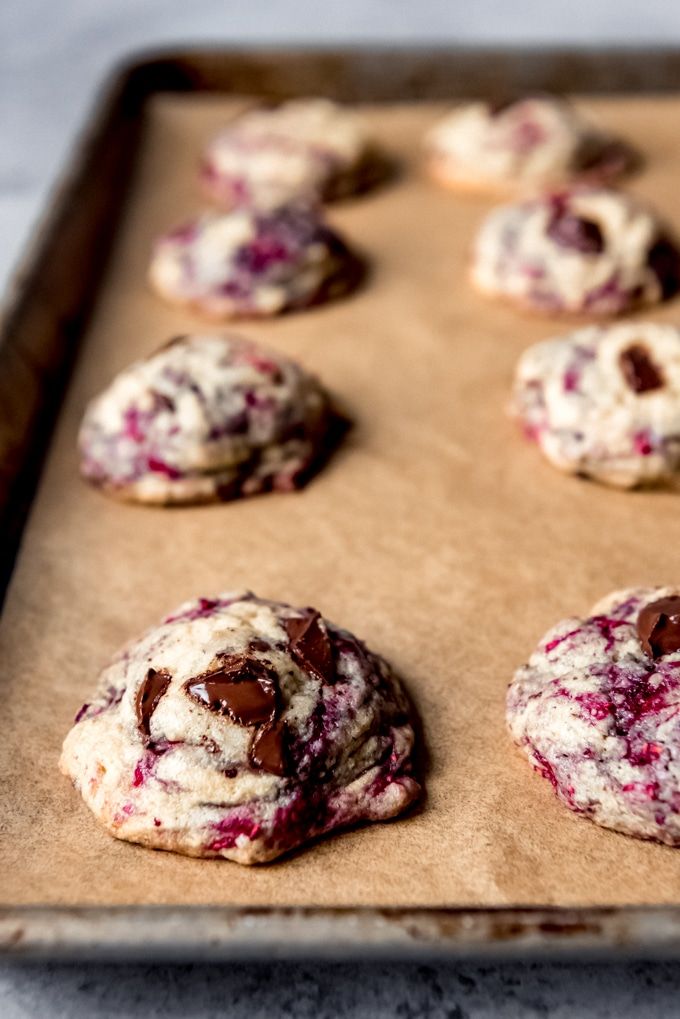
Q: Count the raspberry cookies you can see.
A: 8